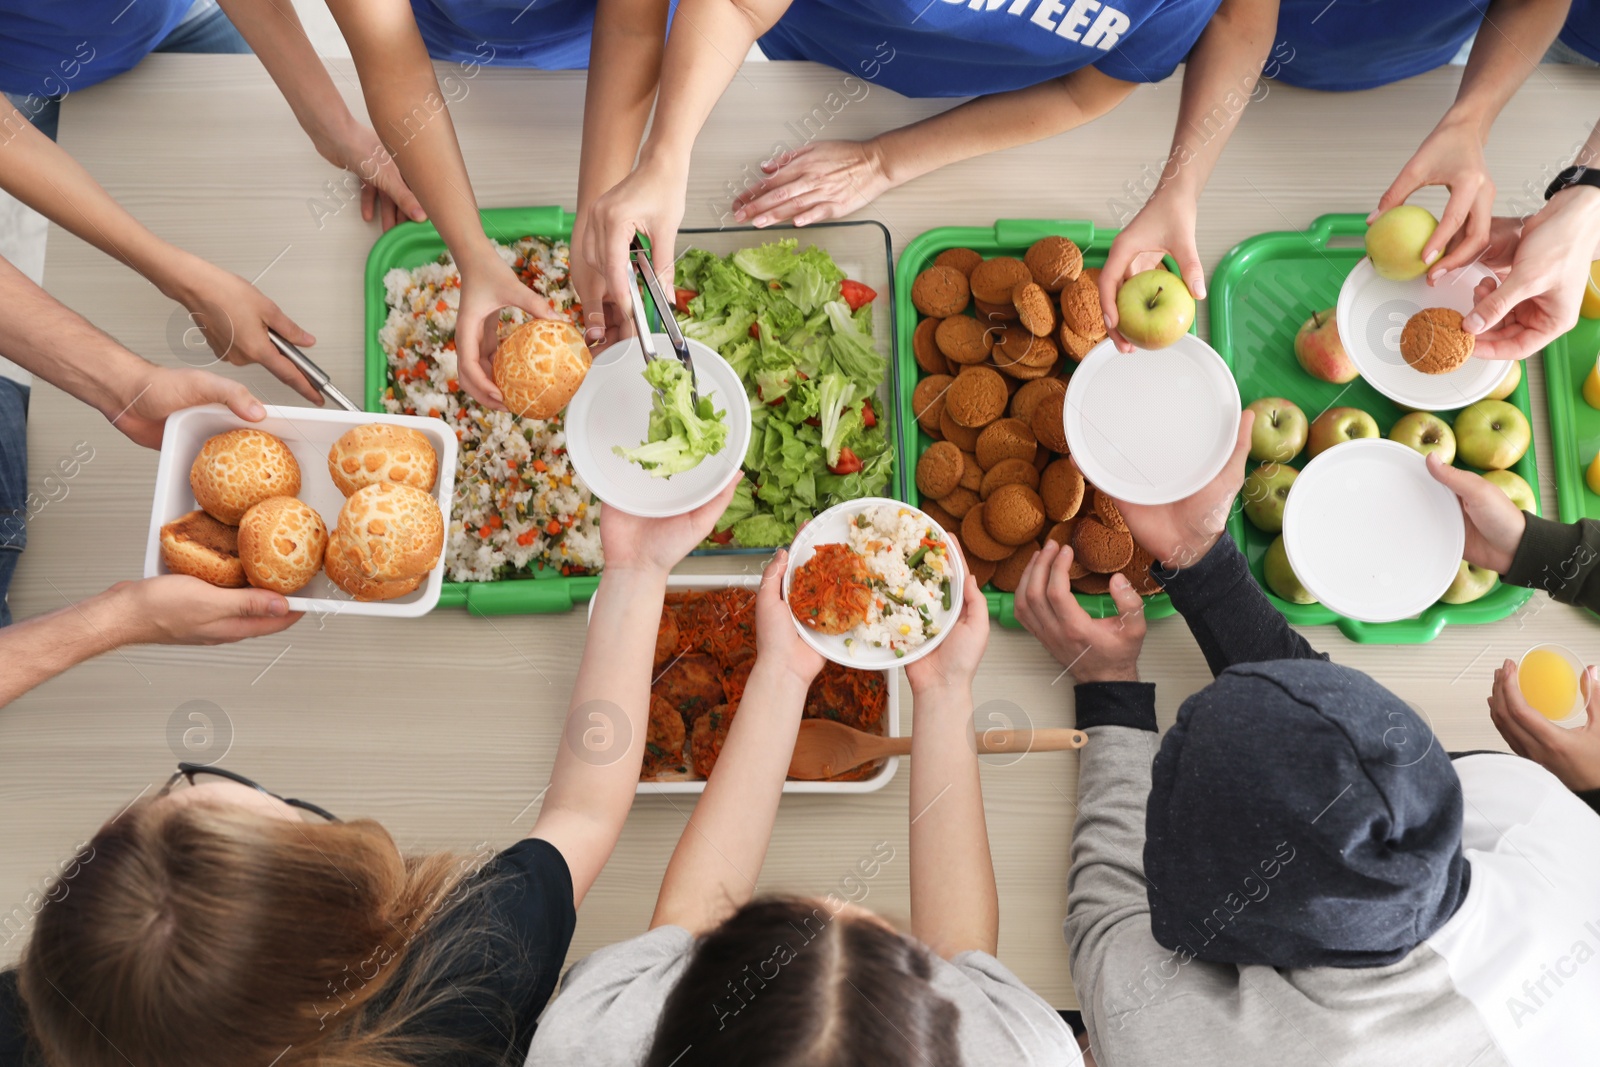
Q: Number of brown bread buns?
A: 7